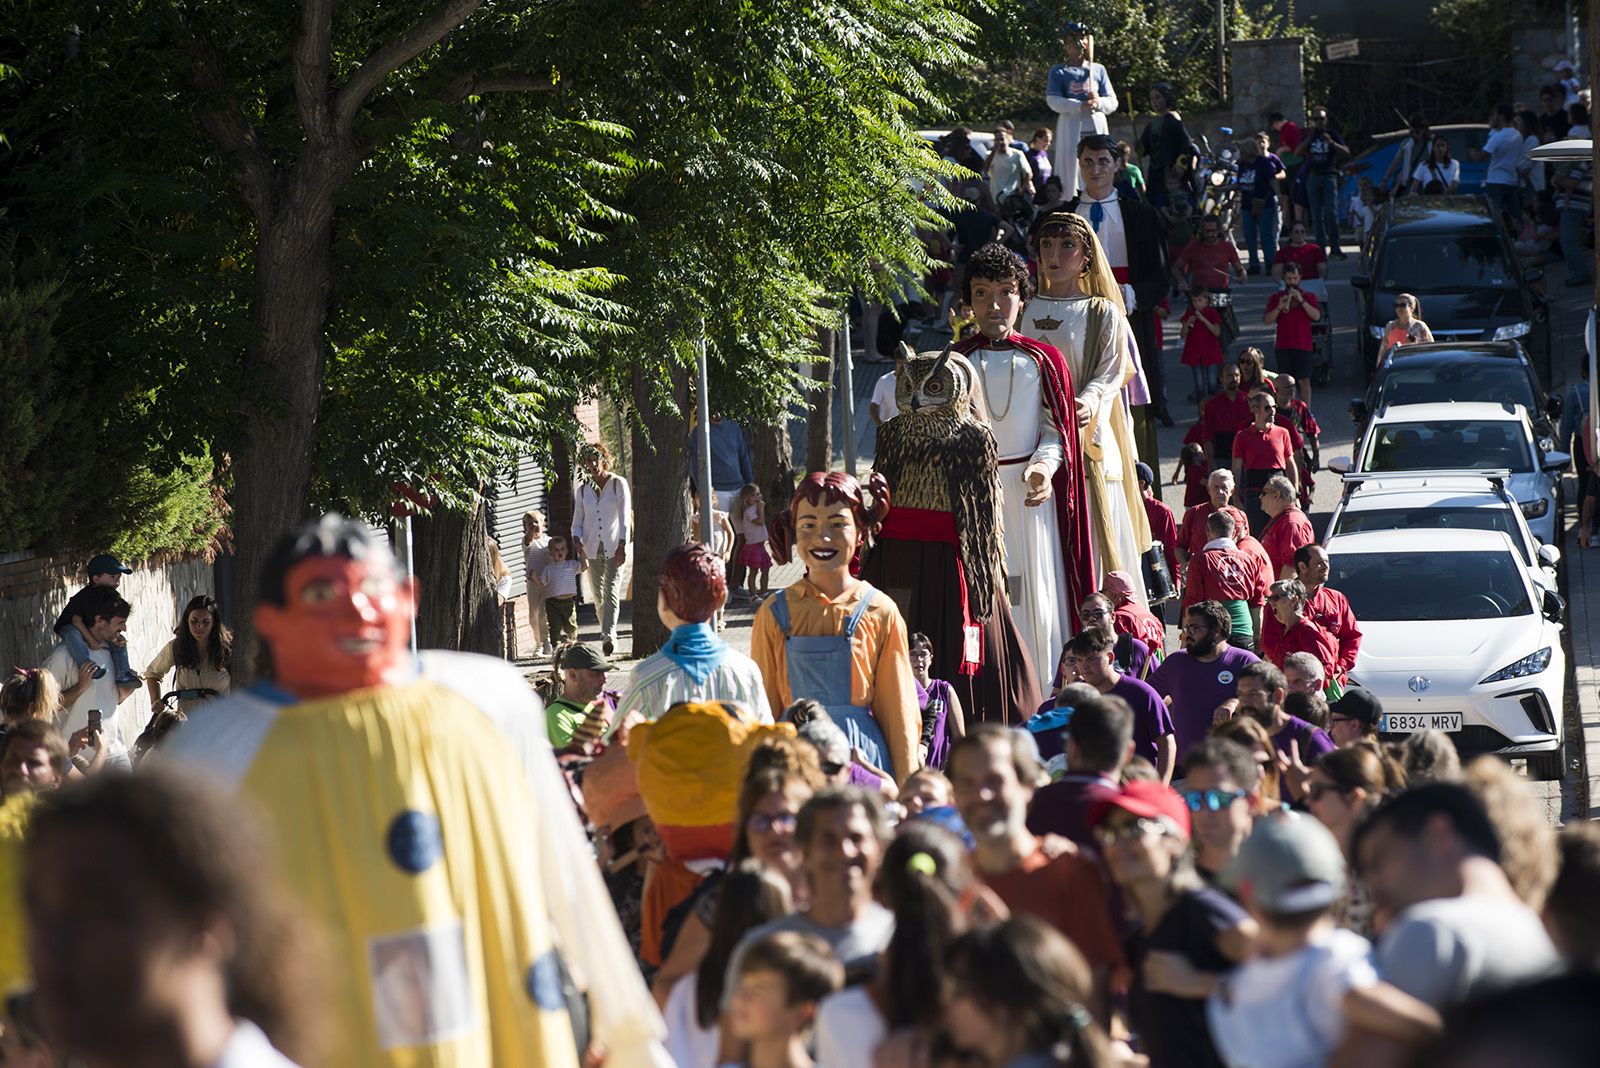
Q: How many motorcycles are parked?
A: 1